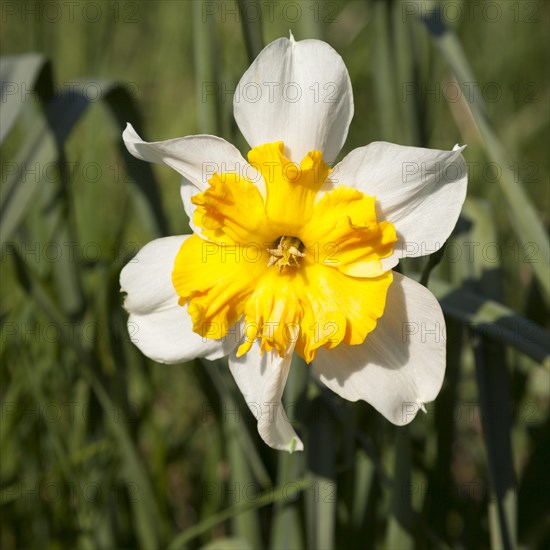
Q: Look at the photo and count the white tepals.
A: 6